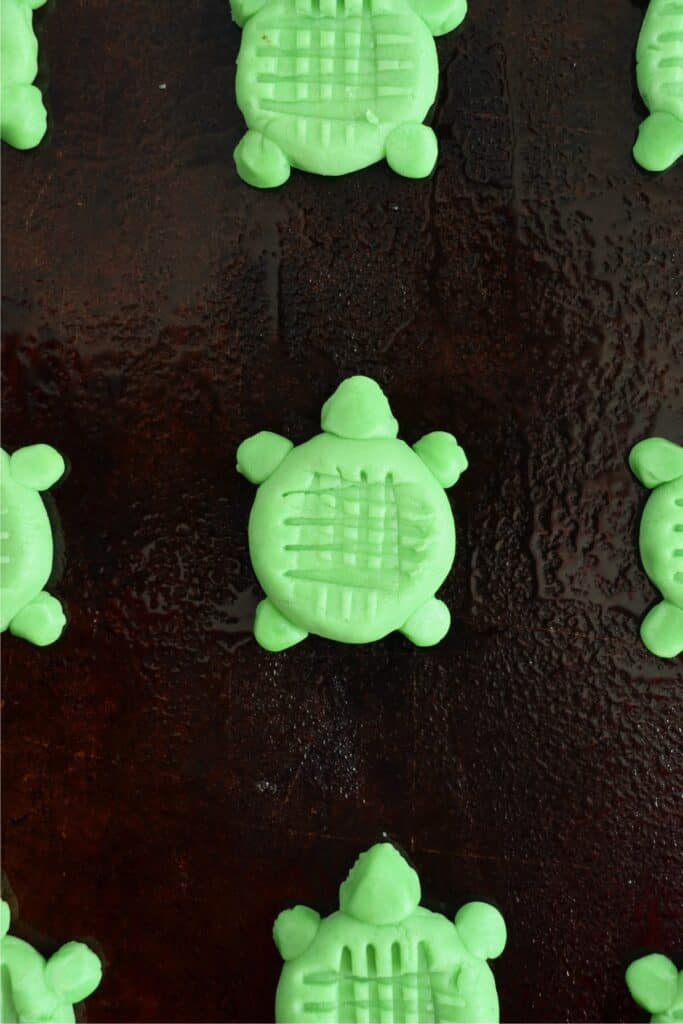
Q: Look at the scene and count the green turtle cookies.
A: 9